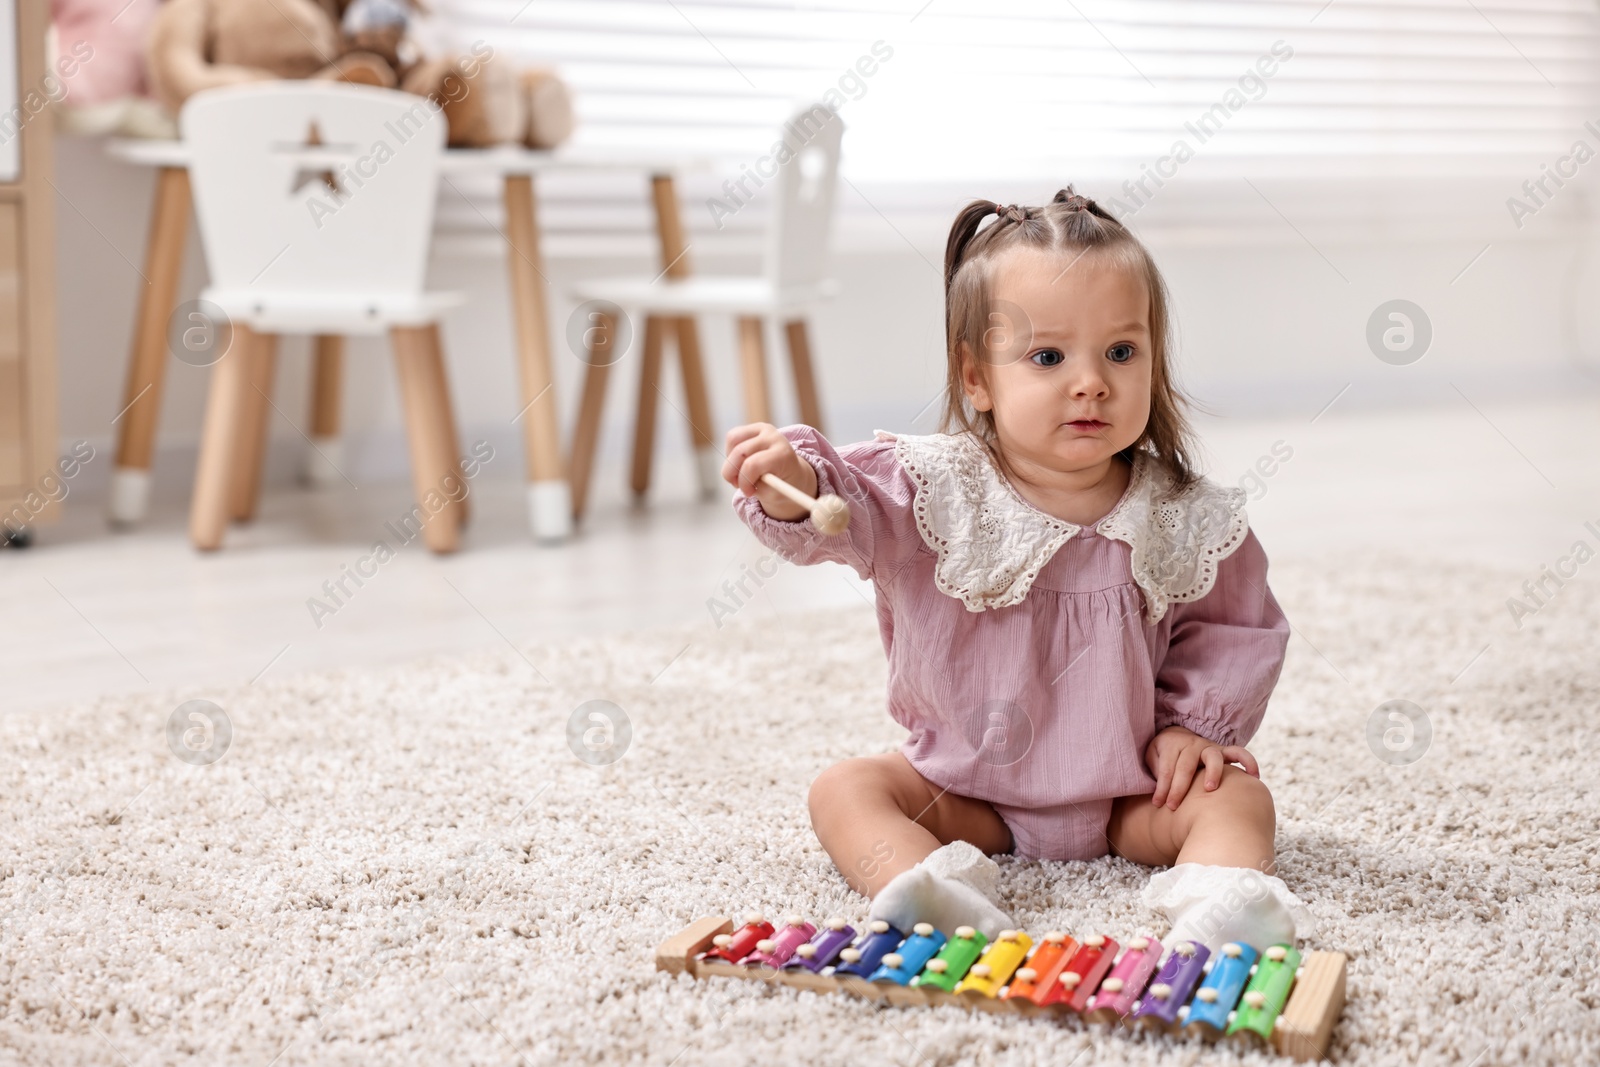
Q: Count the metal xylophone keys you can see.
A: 13